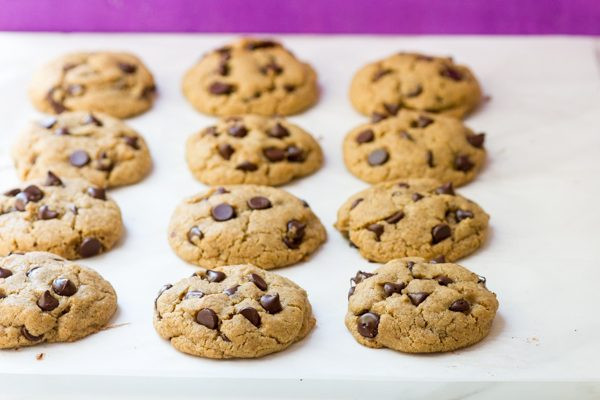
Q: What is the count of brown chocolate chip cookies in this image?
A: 12